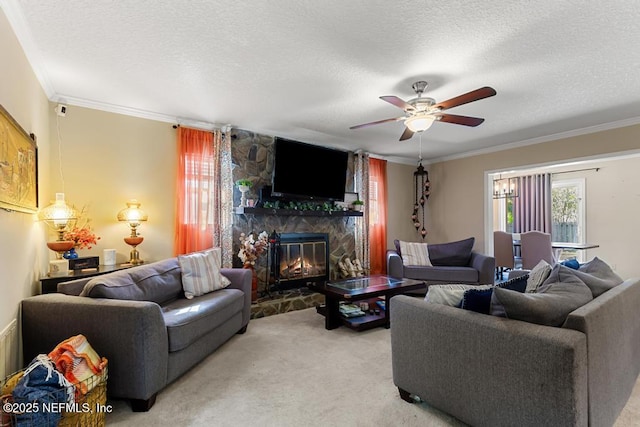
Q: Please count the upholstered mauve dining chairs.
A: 2